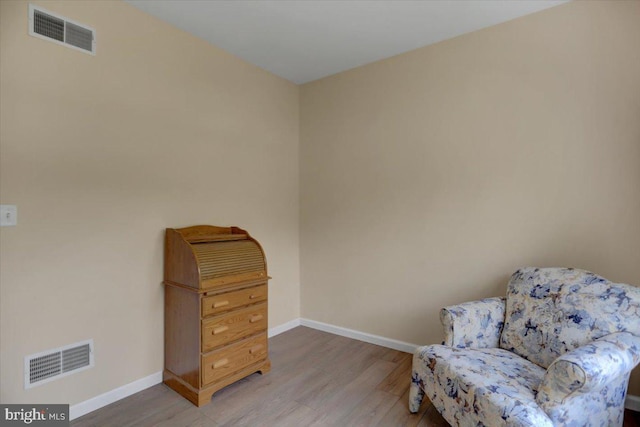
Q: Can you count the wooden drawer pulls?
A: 6